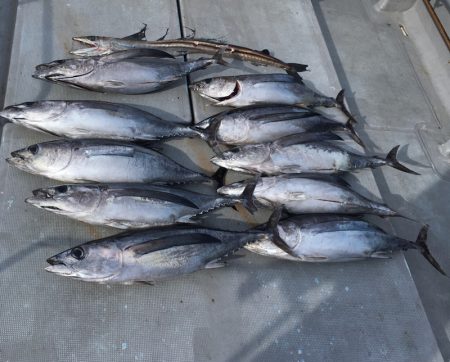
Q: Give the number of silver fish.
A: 10